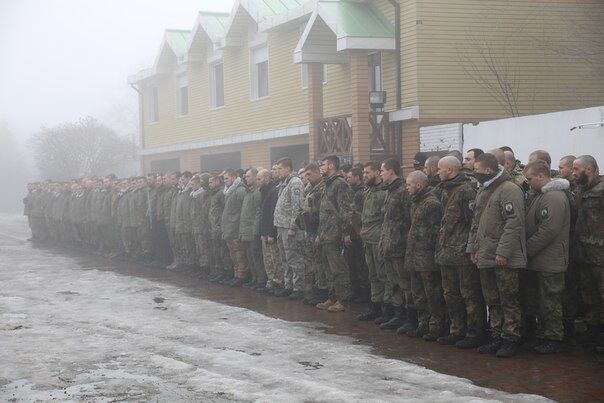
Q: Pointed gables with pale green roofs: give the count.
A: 4